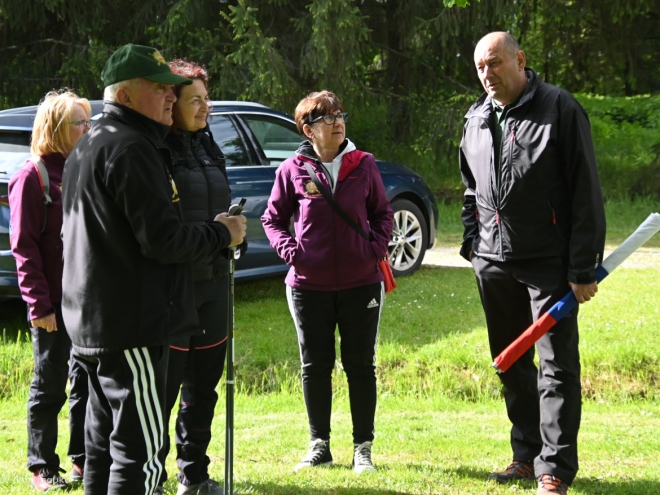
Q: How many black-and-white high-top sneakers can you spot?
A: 2